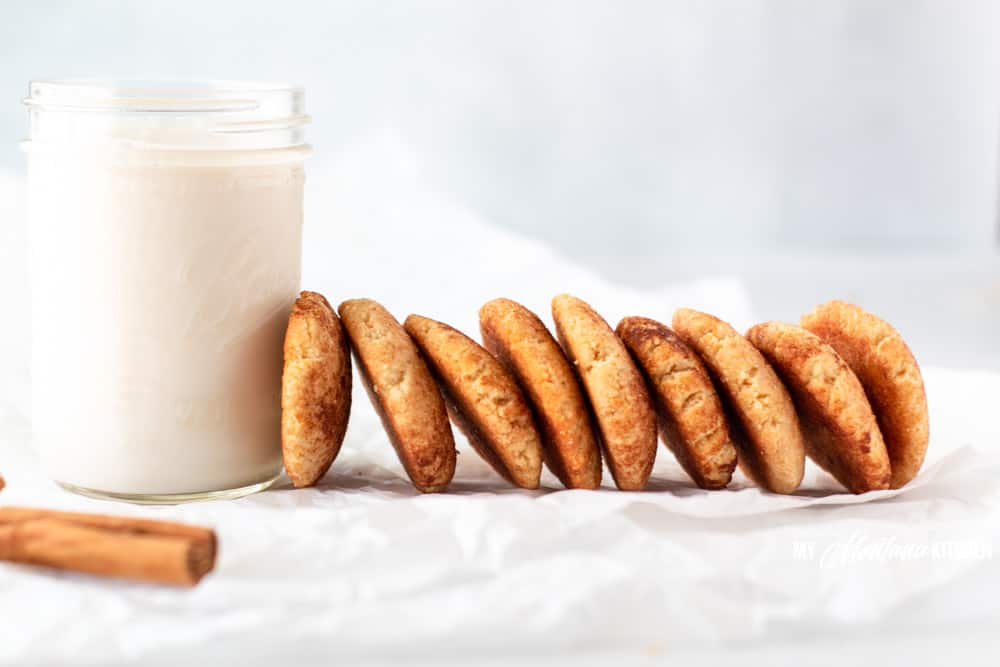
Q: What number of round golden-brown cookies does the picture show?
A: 9